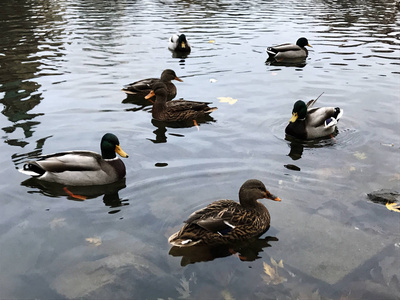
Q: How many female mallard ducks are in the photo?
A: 3